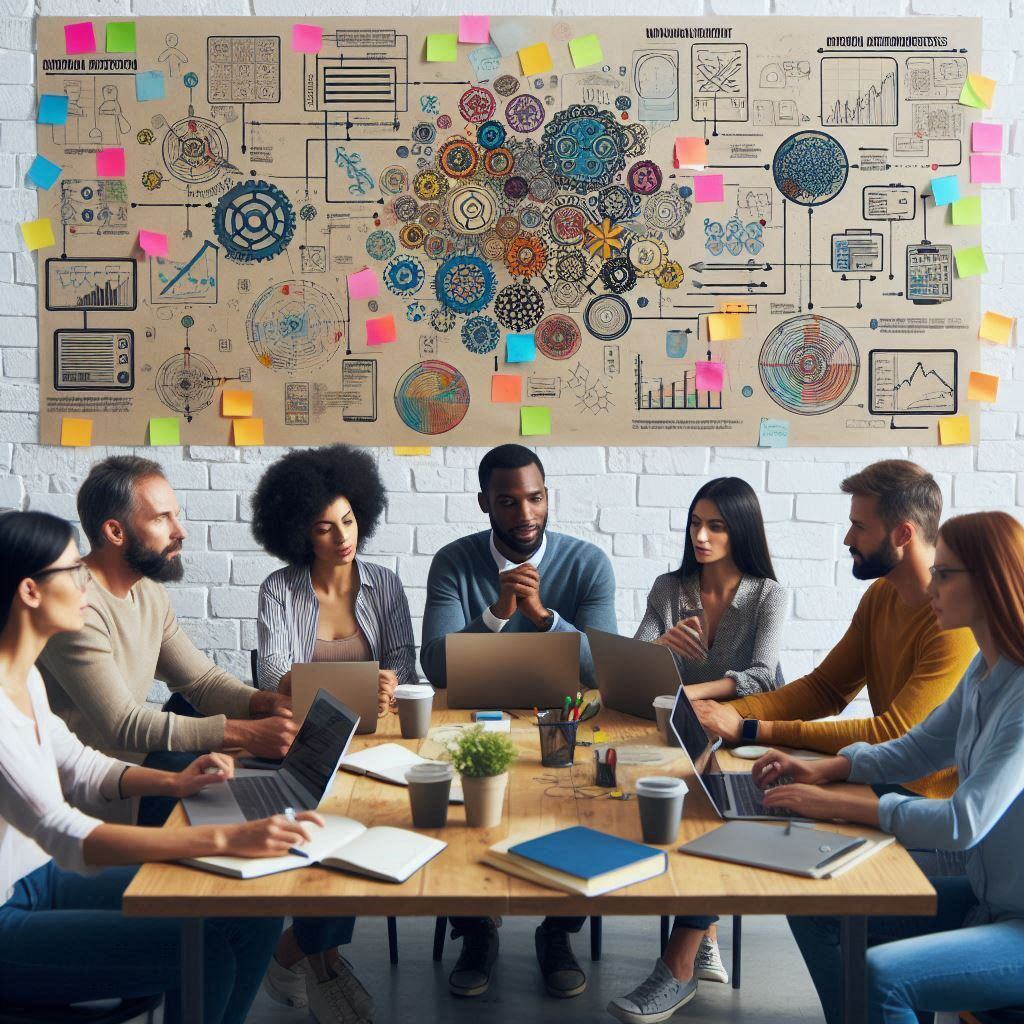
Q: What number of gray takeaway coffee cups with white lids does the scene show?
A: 4